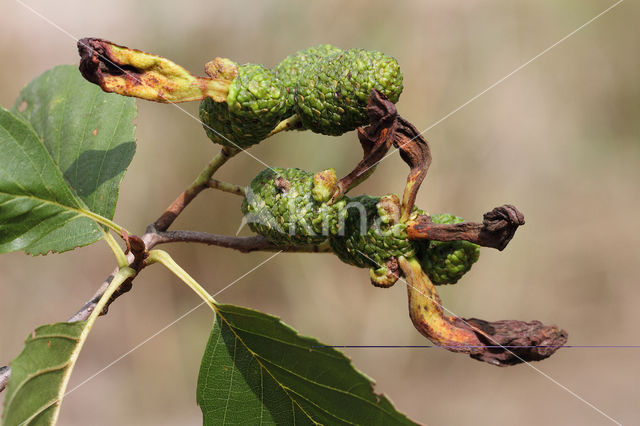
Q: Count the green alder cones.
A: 6